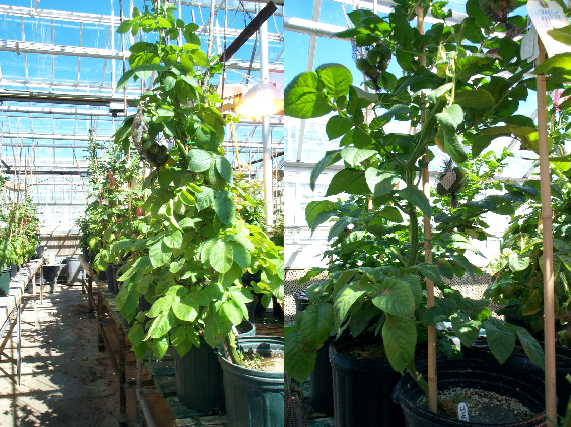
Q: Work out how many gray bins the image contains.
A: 1